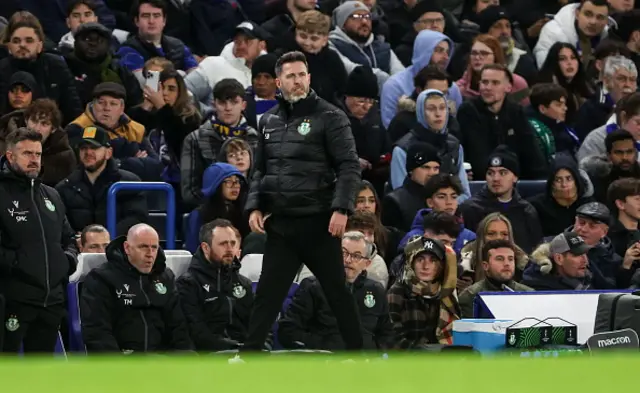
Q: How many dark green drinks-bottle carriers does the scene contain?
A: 2